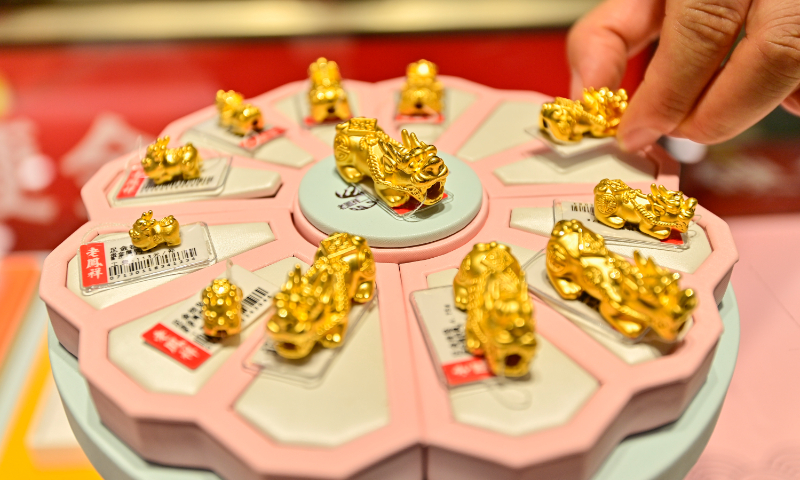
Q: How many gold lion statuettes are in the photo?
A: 12